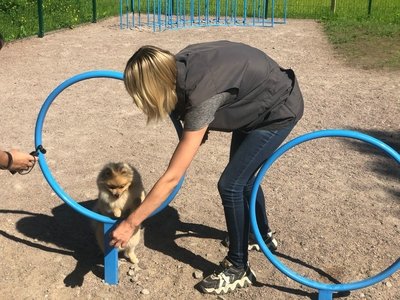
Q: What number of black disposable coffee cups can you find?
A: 0